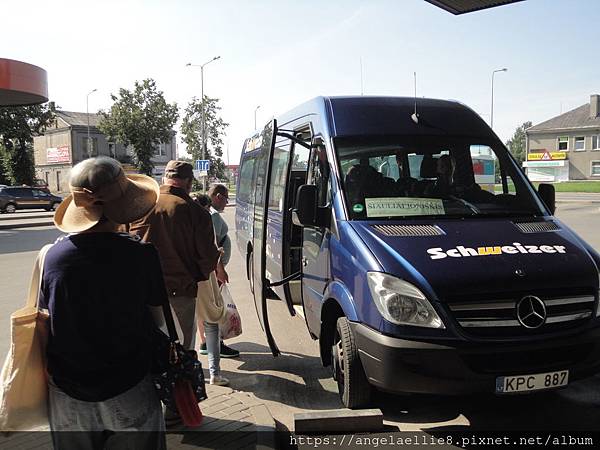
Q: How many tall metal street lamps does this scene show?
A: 4